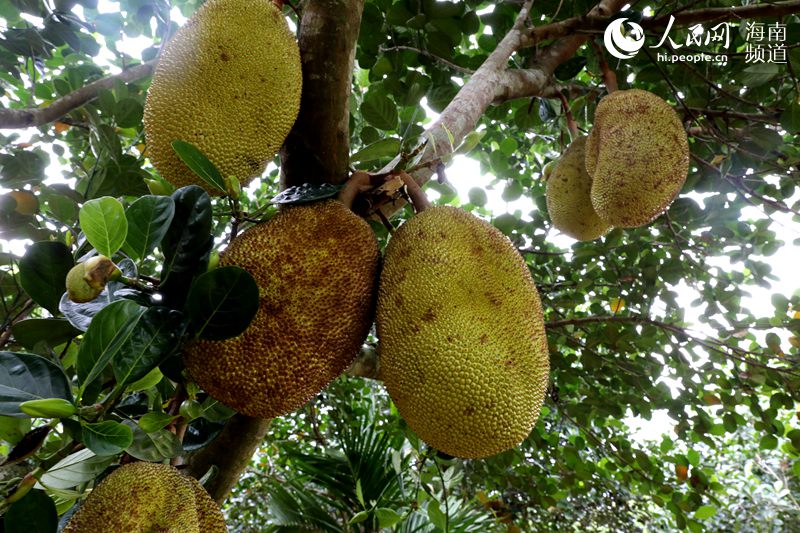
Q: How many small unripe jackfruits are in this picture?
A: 1